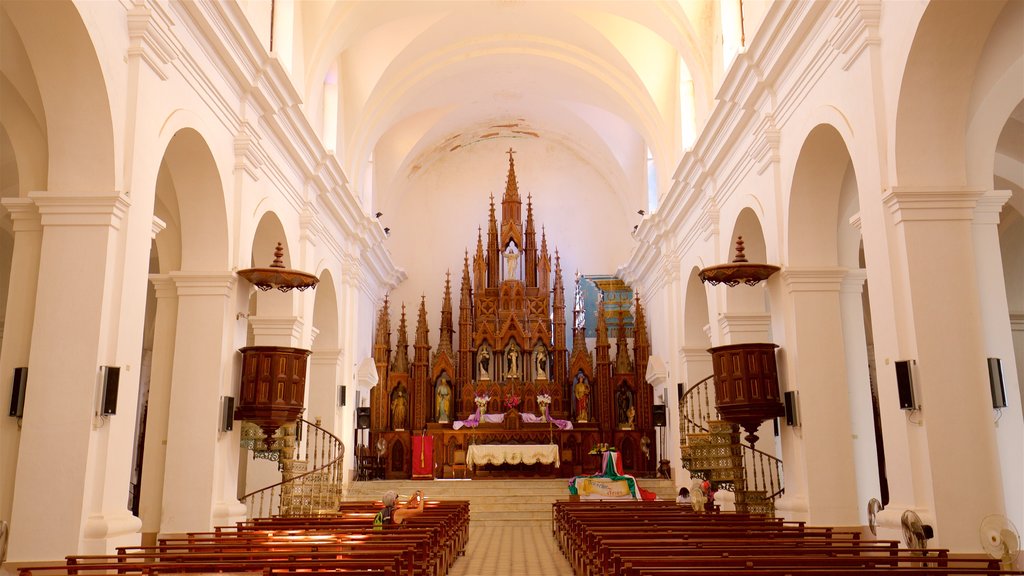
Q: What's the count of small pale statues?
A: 4